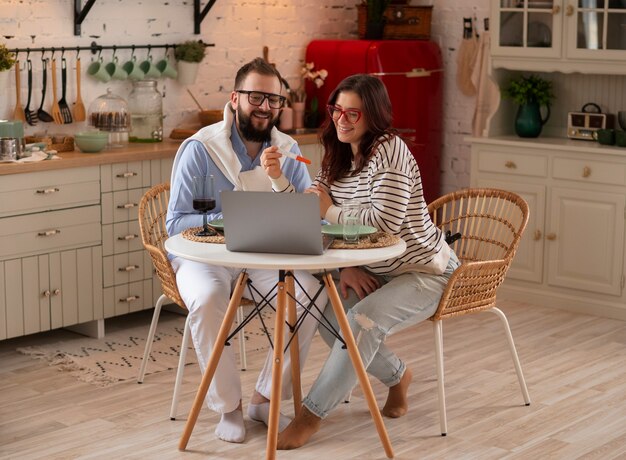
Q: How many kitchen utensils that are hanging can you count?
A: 6